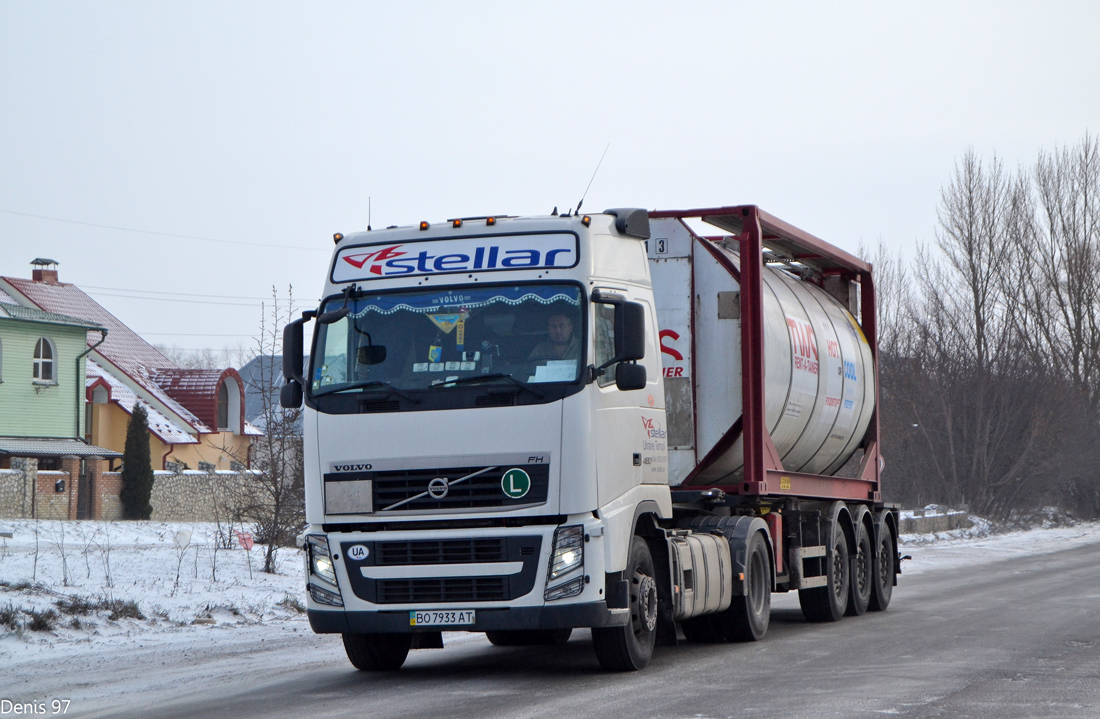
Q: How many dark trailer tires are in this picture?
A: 3